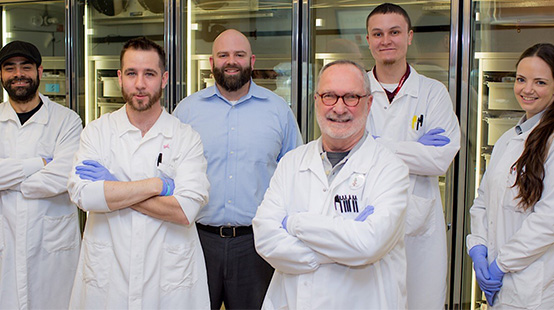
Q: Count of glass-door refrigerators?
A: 5